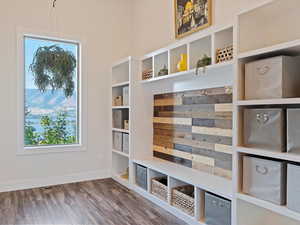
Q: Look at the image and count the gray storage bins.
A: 11